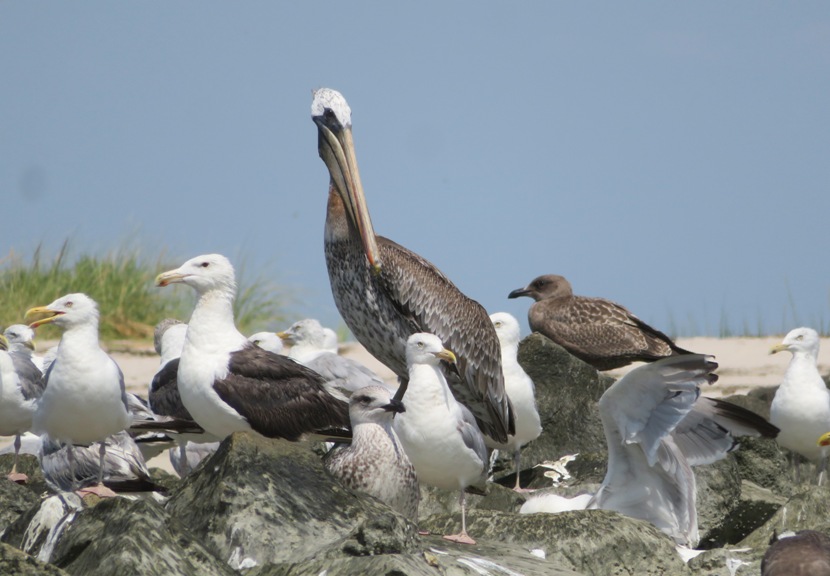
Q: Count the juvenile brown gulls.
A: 2